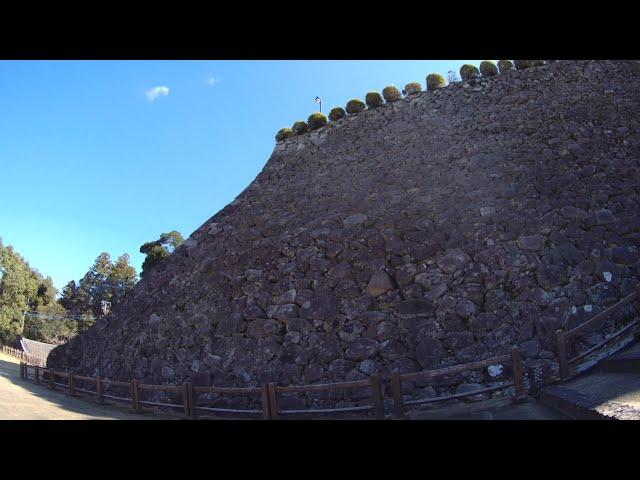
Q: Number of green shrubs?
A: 14